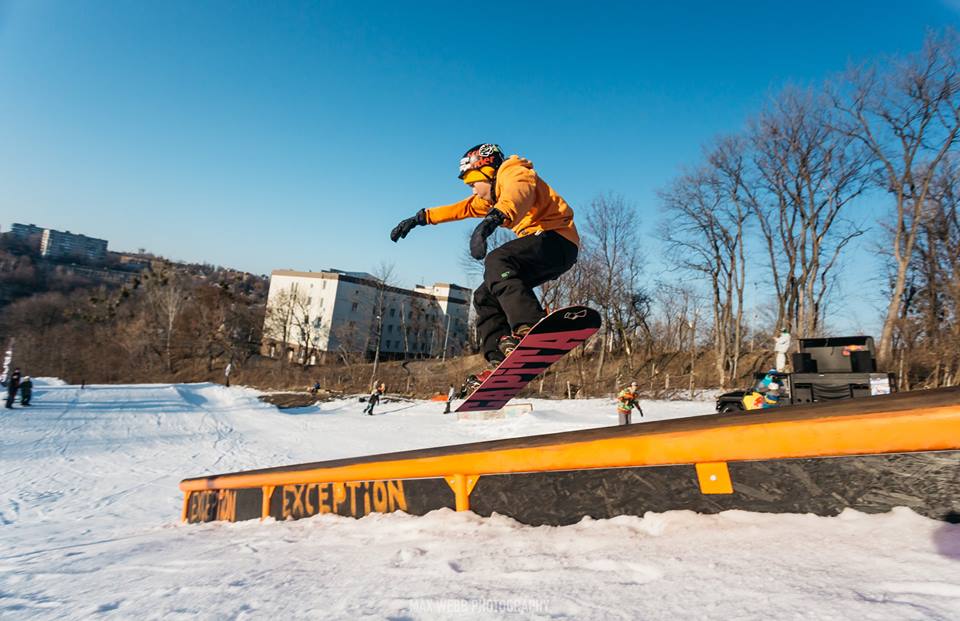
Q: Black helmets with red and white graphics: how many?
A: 1